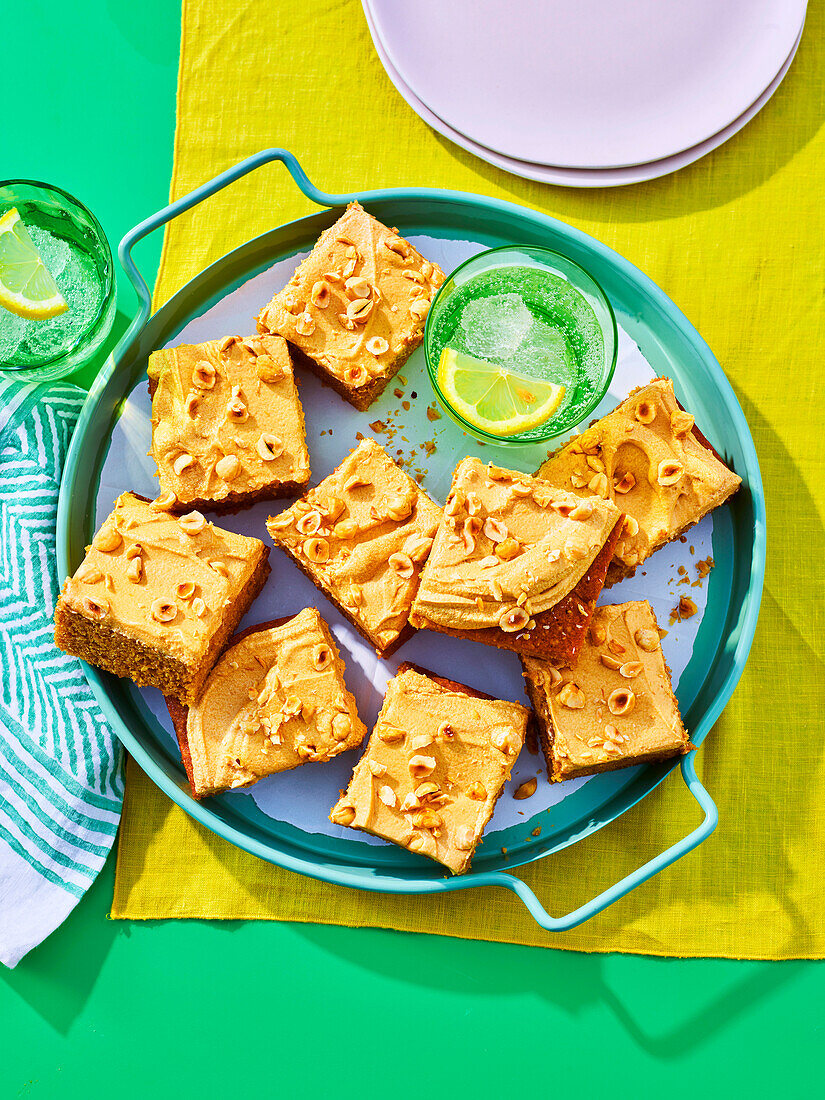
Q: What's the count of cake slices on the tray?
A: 9